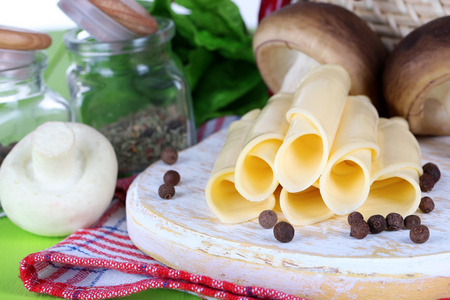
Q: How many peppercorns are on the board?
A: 14